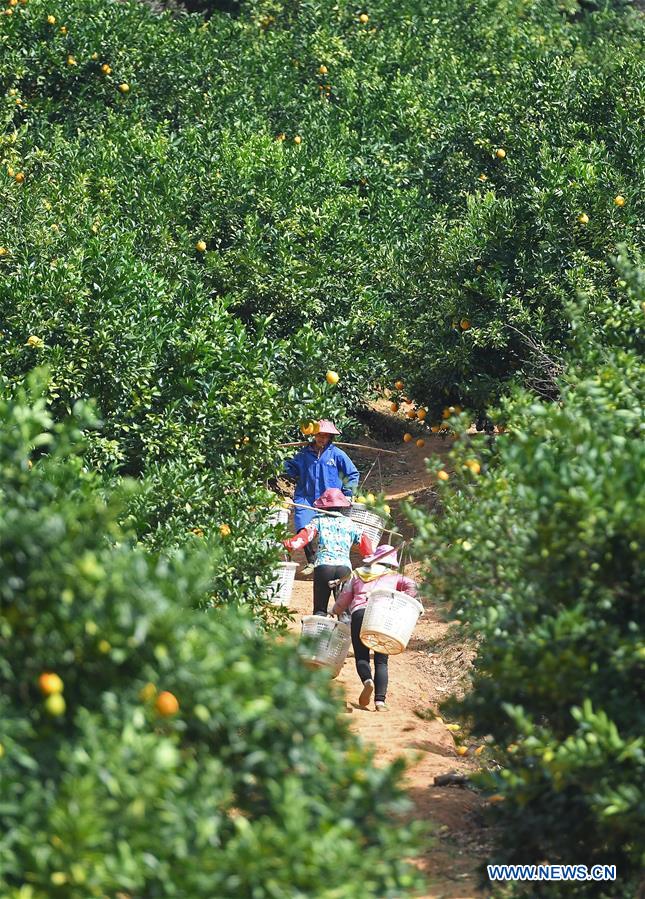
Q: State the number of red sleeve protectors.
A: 2